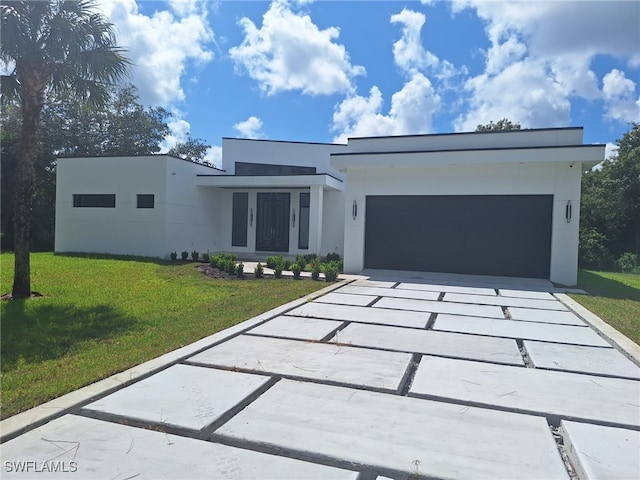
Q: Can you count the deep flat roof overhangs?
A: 2